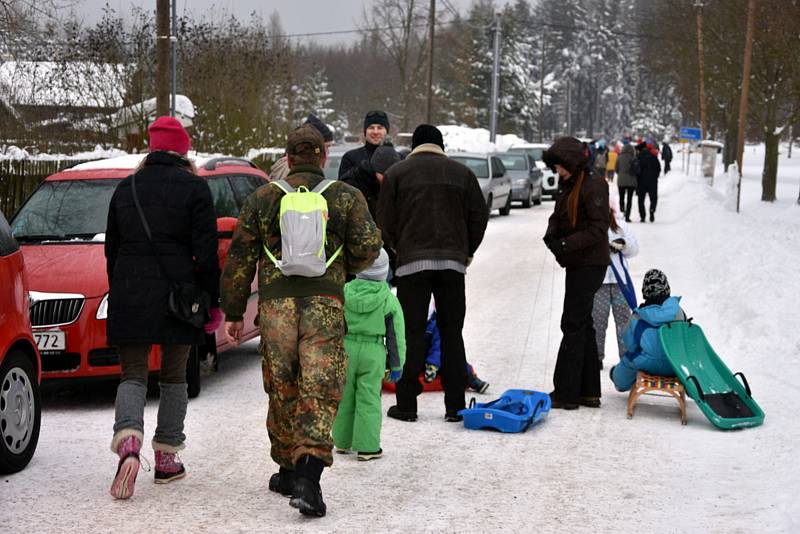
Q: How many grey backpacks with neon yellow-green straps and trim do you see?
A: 1